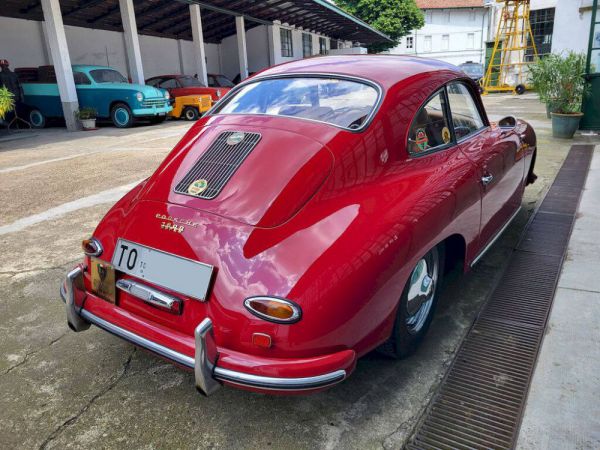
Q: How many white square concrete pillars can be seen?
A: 4